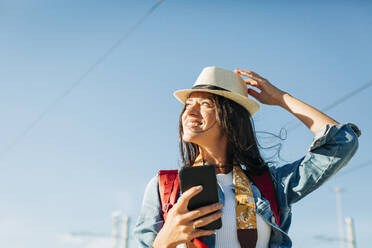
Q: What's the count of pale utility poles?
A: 4